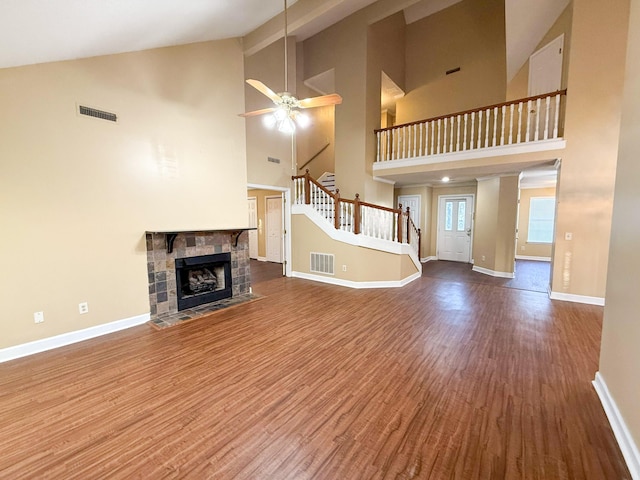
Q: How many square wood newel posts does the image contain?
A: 6